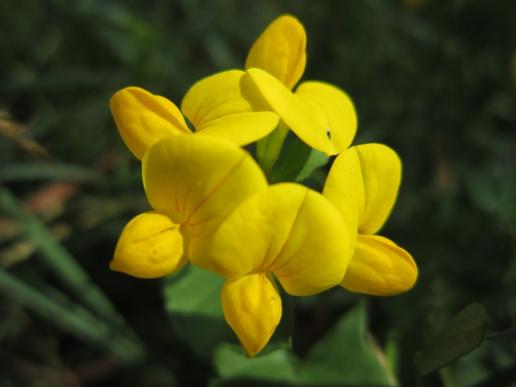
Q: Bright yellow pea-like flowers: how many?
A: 5